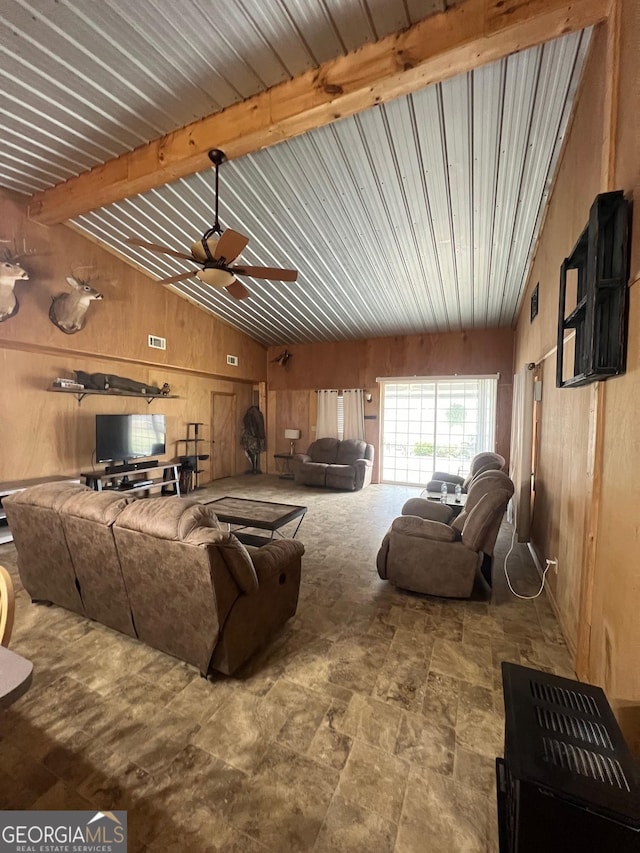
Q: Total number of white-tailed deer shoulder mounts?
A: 2